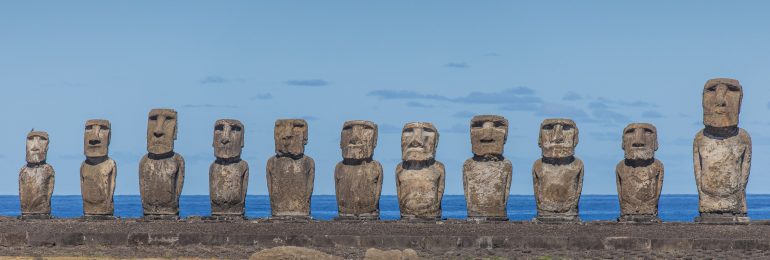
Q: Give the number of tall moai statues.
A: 11